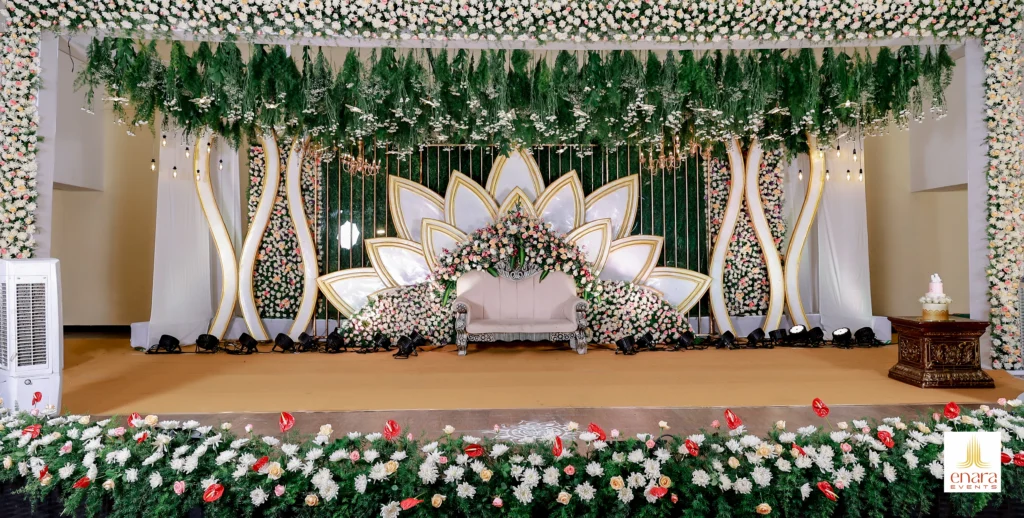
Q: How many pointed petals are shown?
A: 12